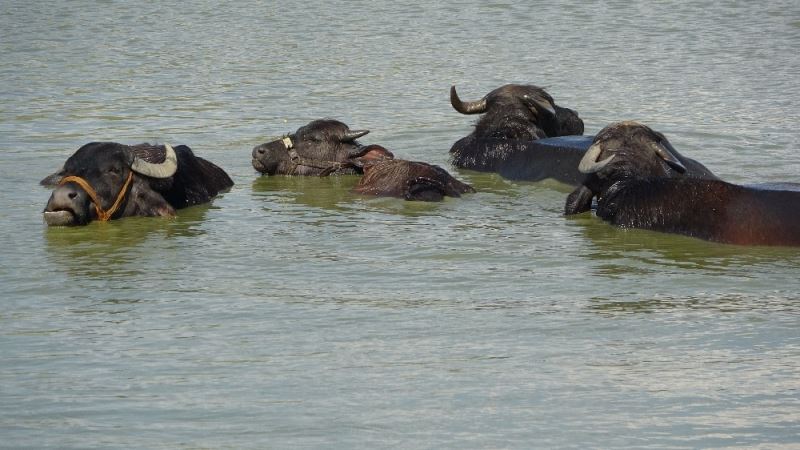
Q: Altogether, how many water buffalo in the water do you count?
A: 5